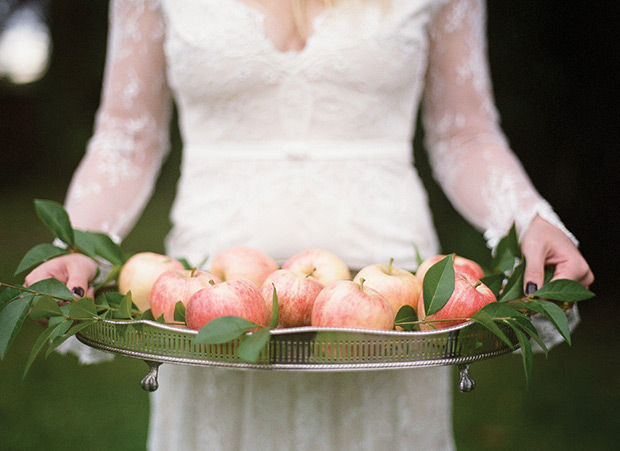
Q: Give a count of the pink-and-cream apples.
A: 10